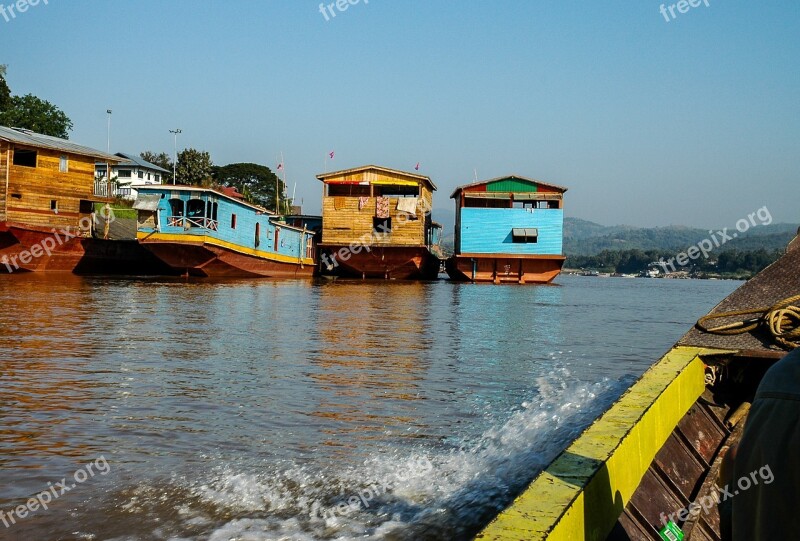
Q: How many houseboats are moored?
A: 4